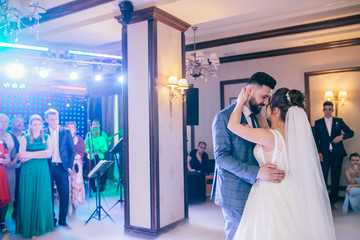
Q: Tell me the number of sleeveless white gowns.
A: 1